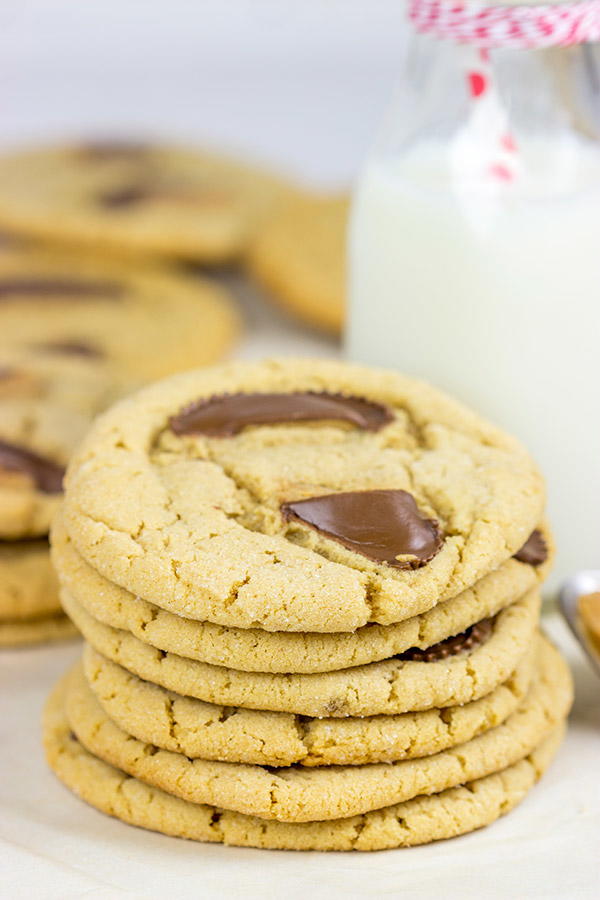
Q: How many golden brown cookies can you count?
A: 12